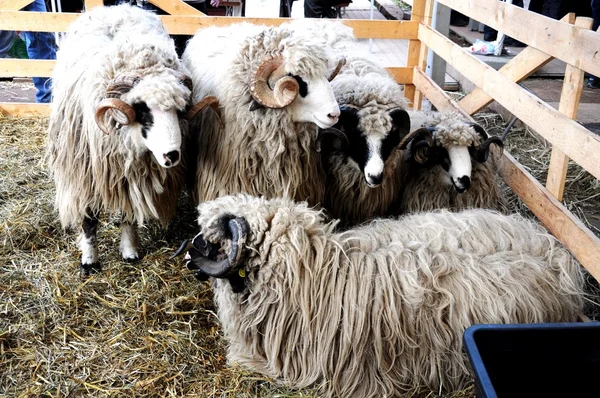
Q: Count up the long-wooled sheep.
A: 5